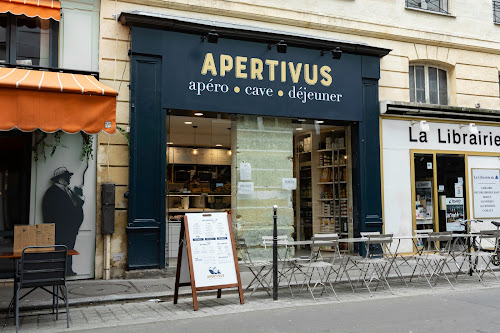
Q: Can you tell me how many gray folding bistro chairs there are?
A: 9